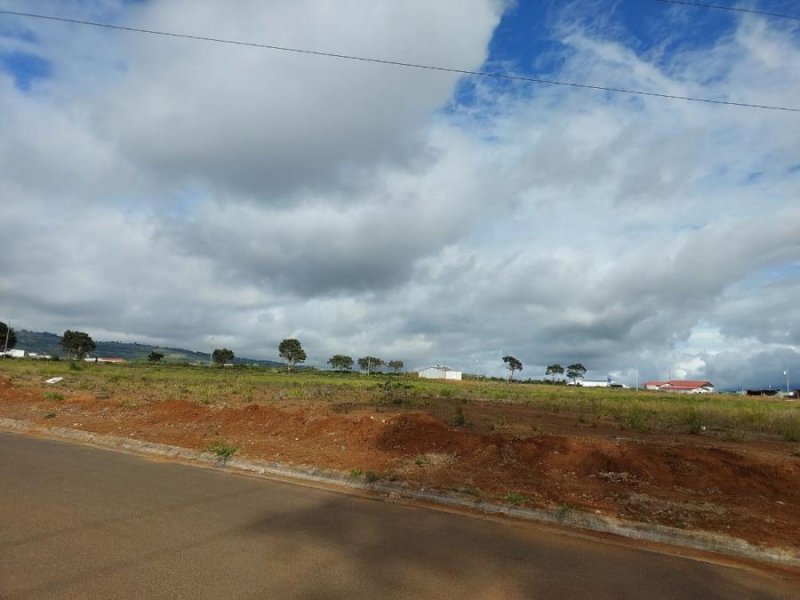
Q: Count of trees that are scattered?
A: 11